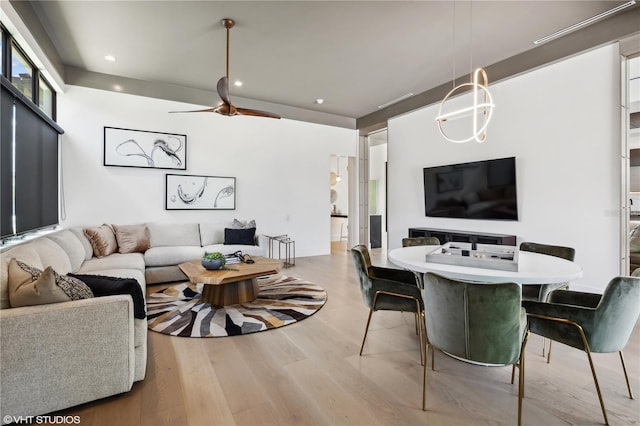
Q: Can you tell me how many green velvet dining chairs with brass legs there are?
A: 5